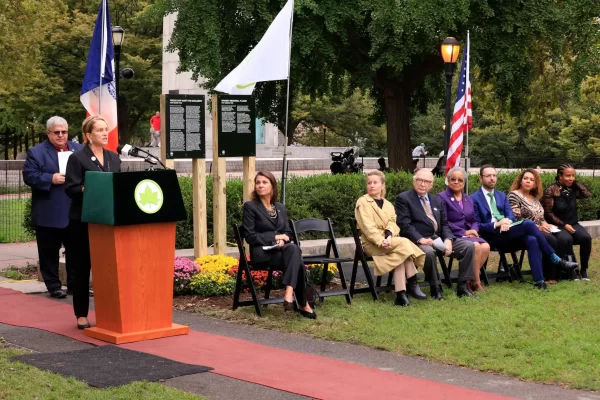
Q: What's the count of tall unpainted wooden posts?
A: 4